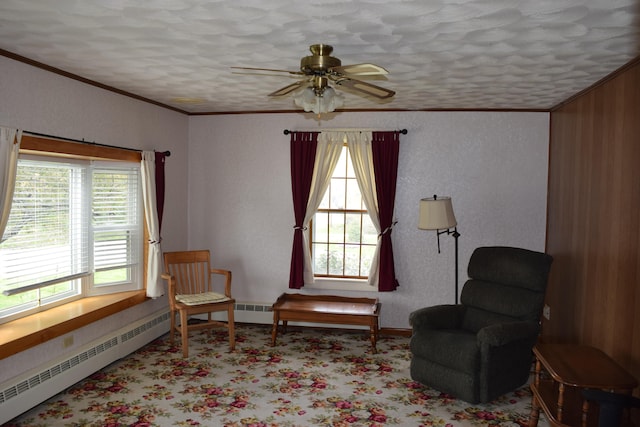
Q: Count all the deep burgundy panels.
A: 3